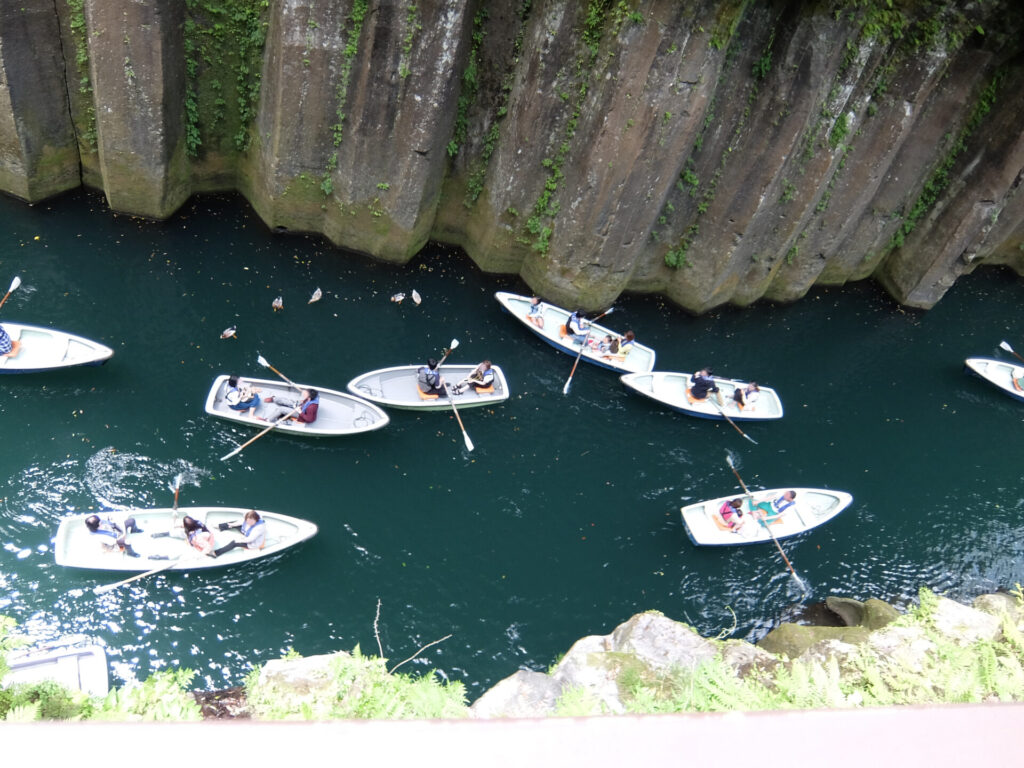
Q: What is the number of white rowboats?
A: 9